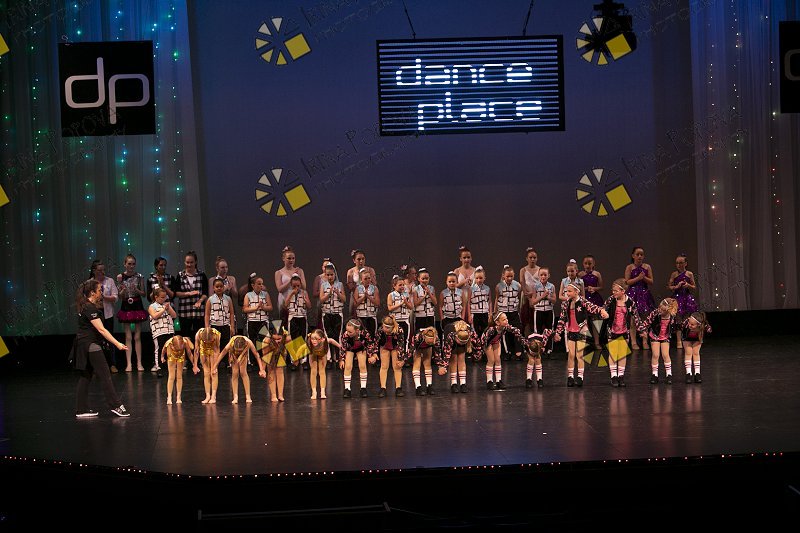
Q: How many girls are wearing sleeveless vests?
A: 13